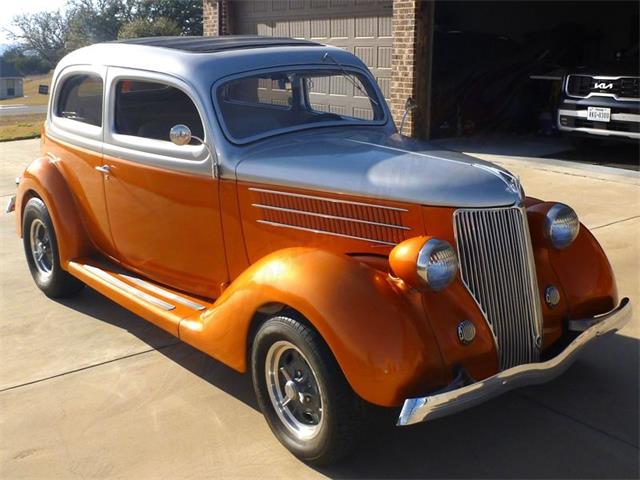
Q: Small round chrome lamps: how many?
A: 2